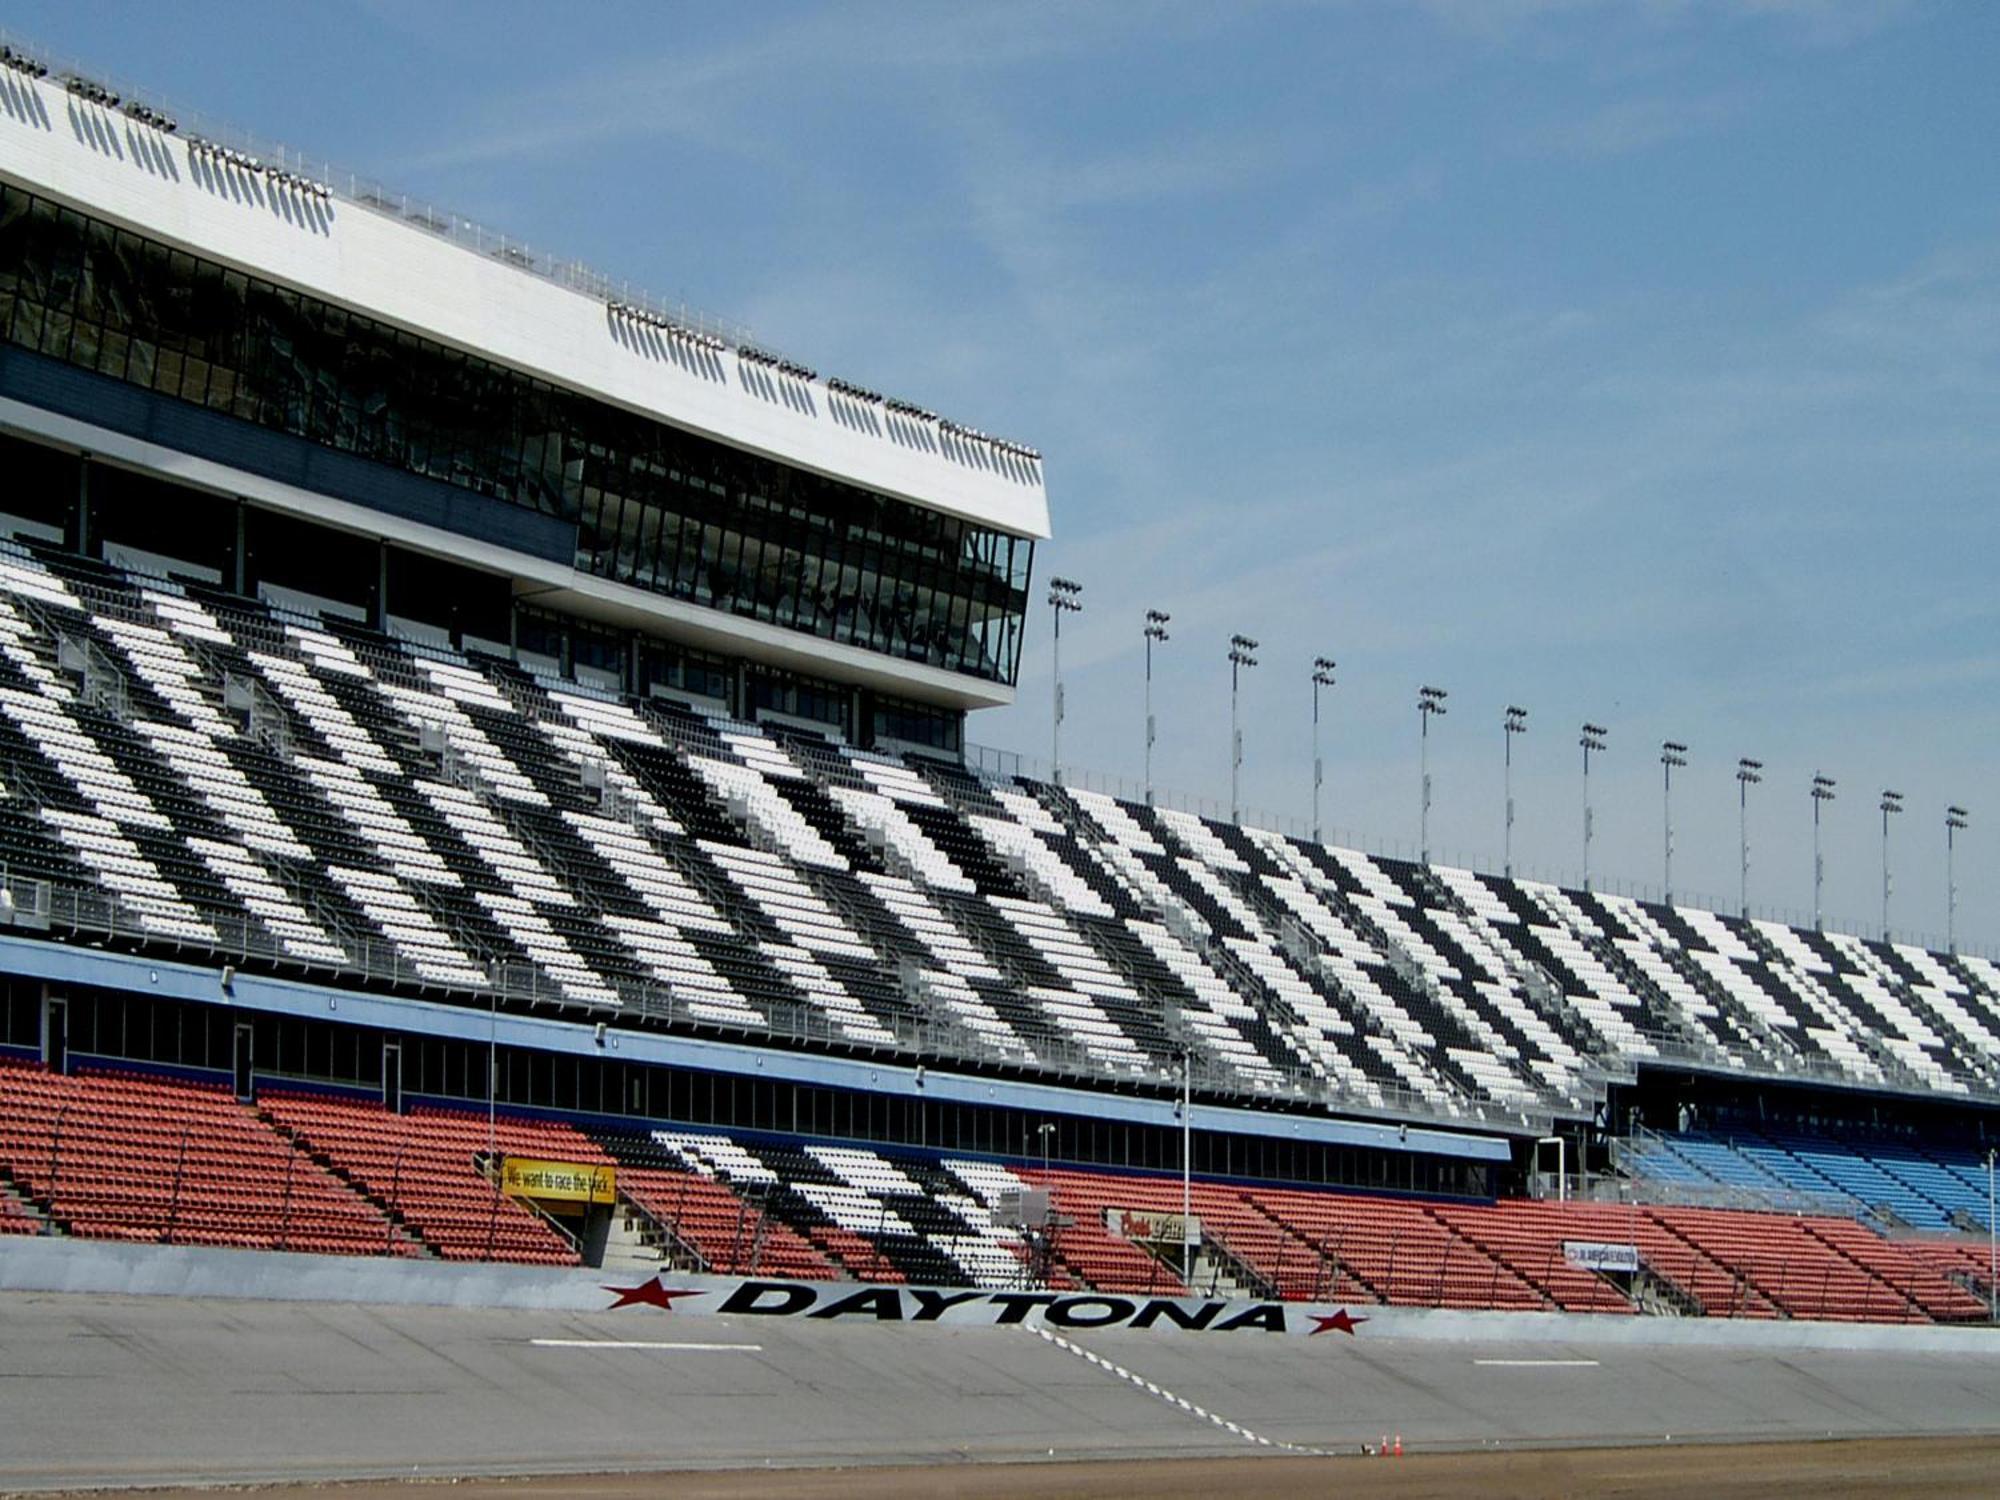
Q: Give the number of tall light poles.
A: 12